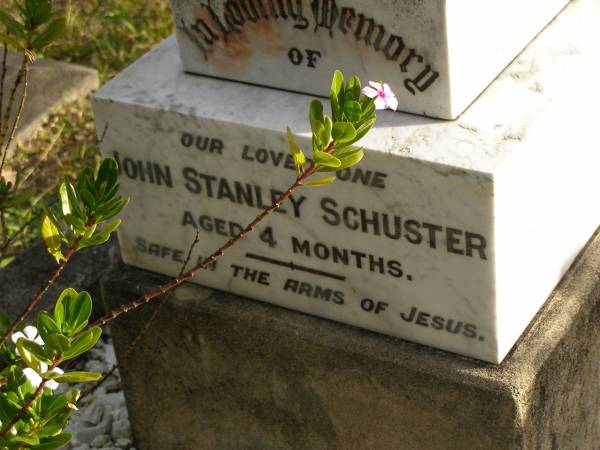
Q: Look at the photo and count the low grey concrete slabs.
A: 1